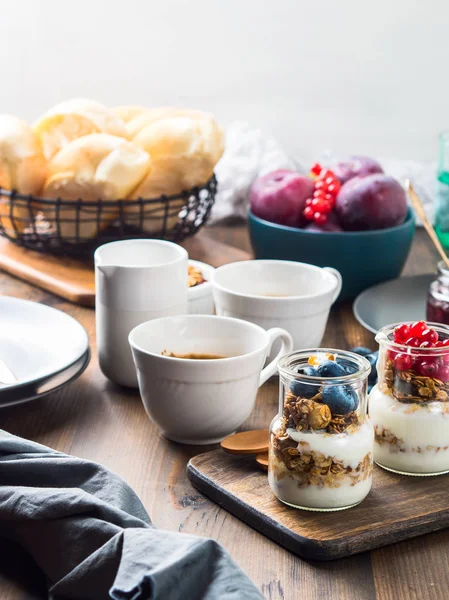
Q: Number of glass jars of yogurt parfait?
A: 2